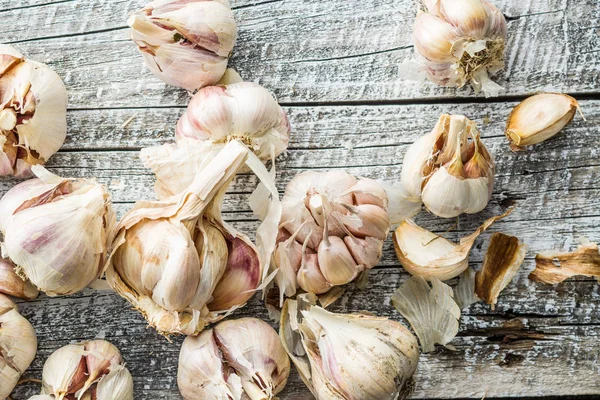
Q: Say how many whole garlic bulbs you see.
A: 12